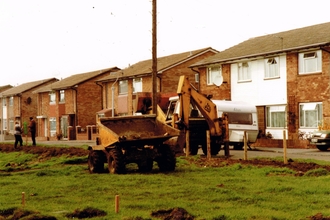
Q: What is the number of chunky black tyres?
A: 4